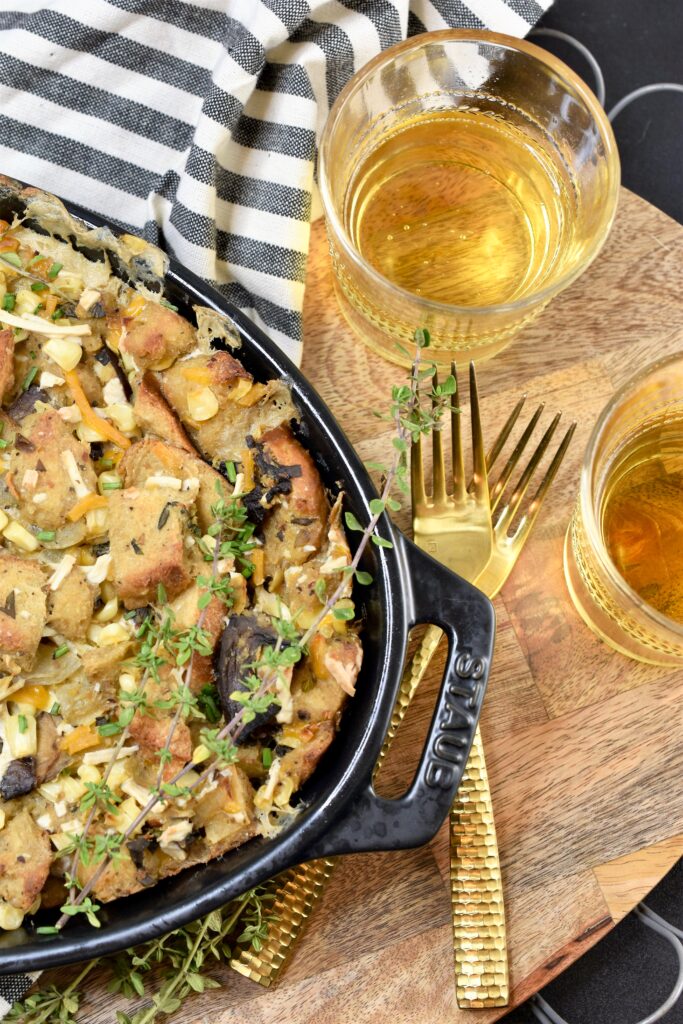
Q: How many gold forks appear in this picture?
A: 2